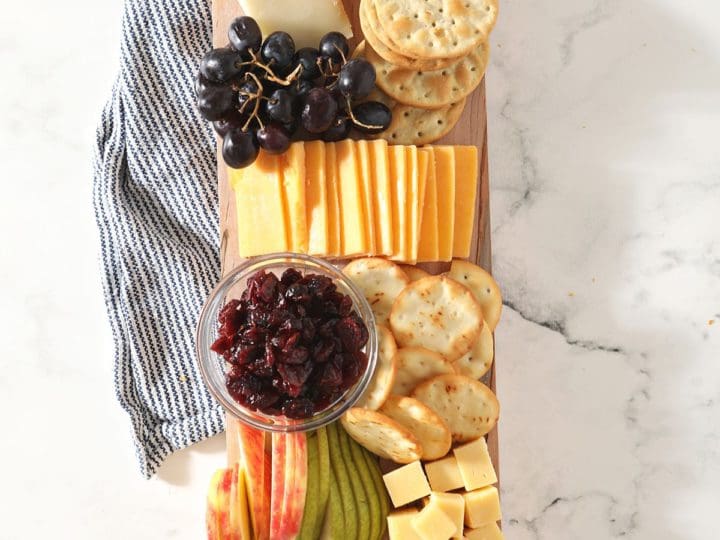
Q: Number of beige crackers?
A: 15